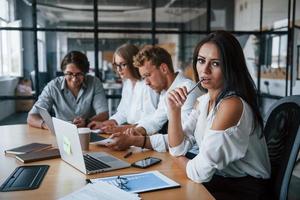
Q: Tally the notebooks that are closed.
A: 2